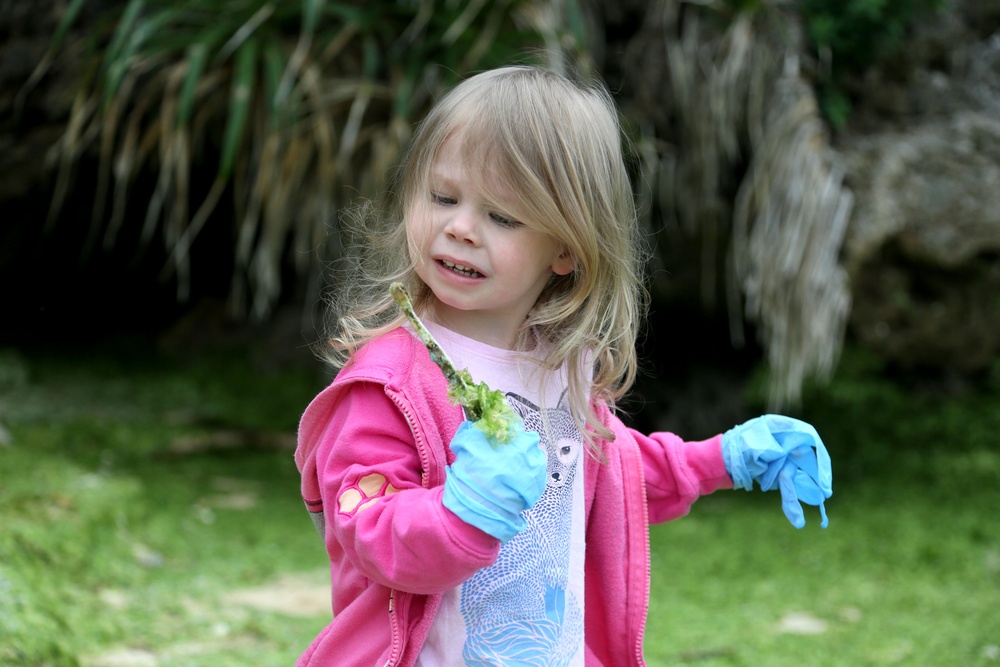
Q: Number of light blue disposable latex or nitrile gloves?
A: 2